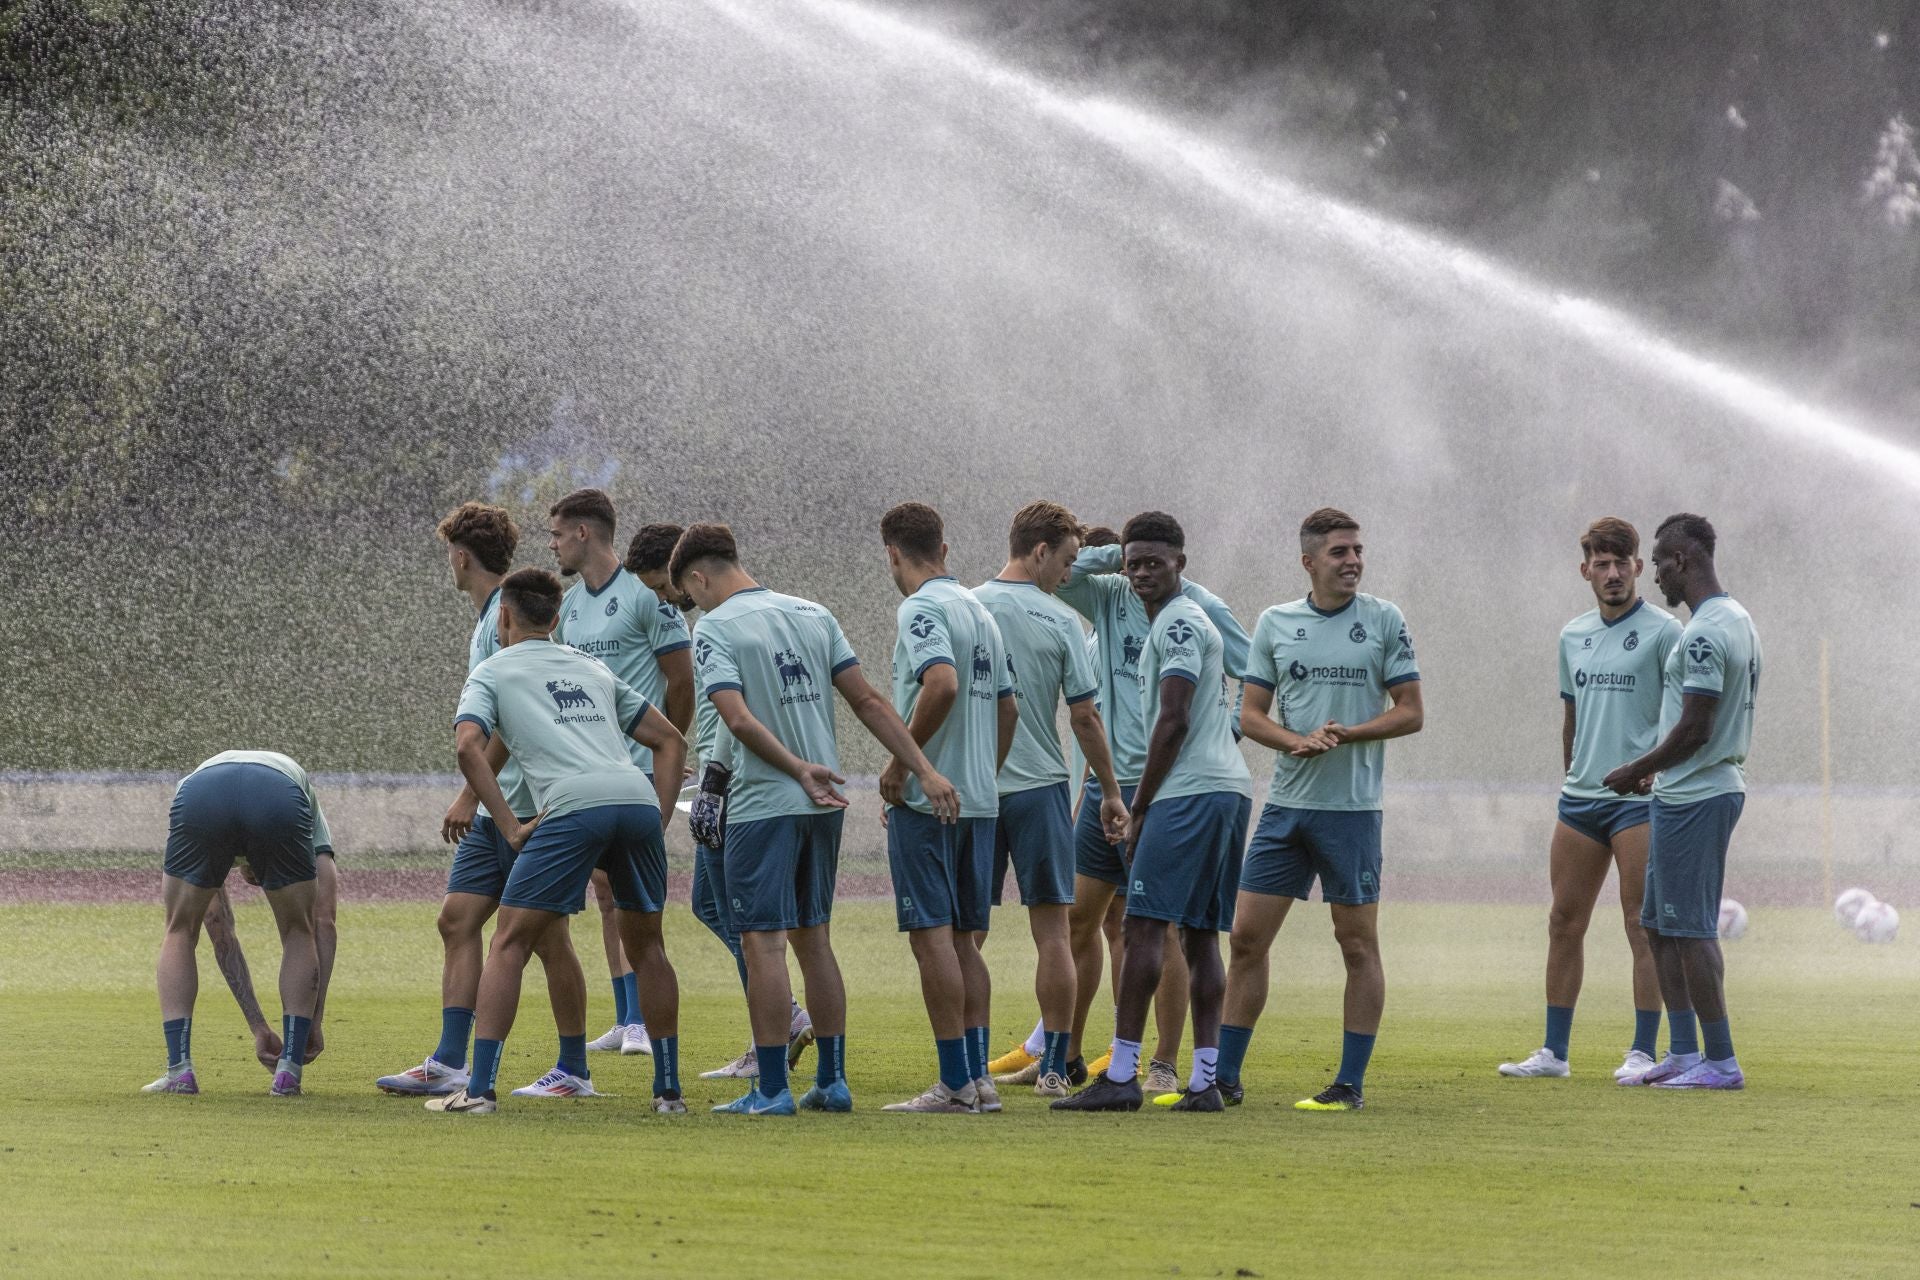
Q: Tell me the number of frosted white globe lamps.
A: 0